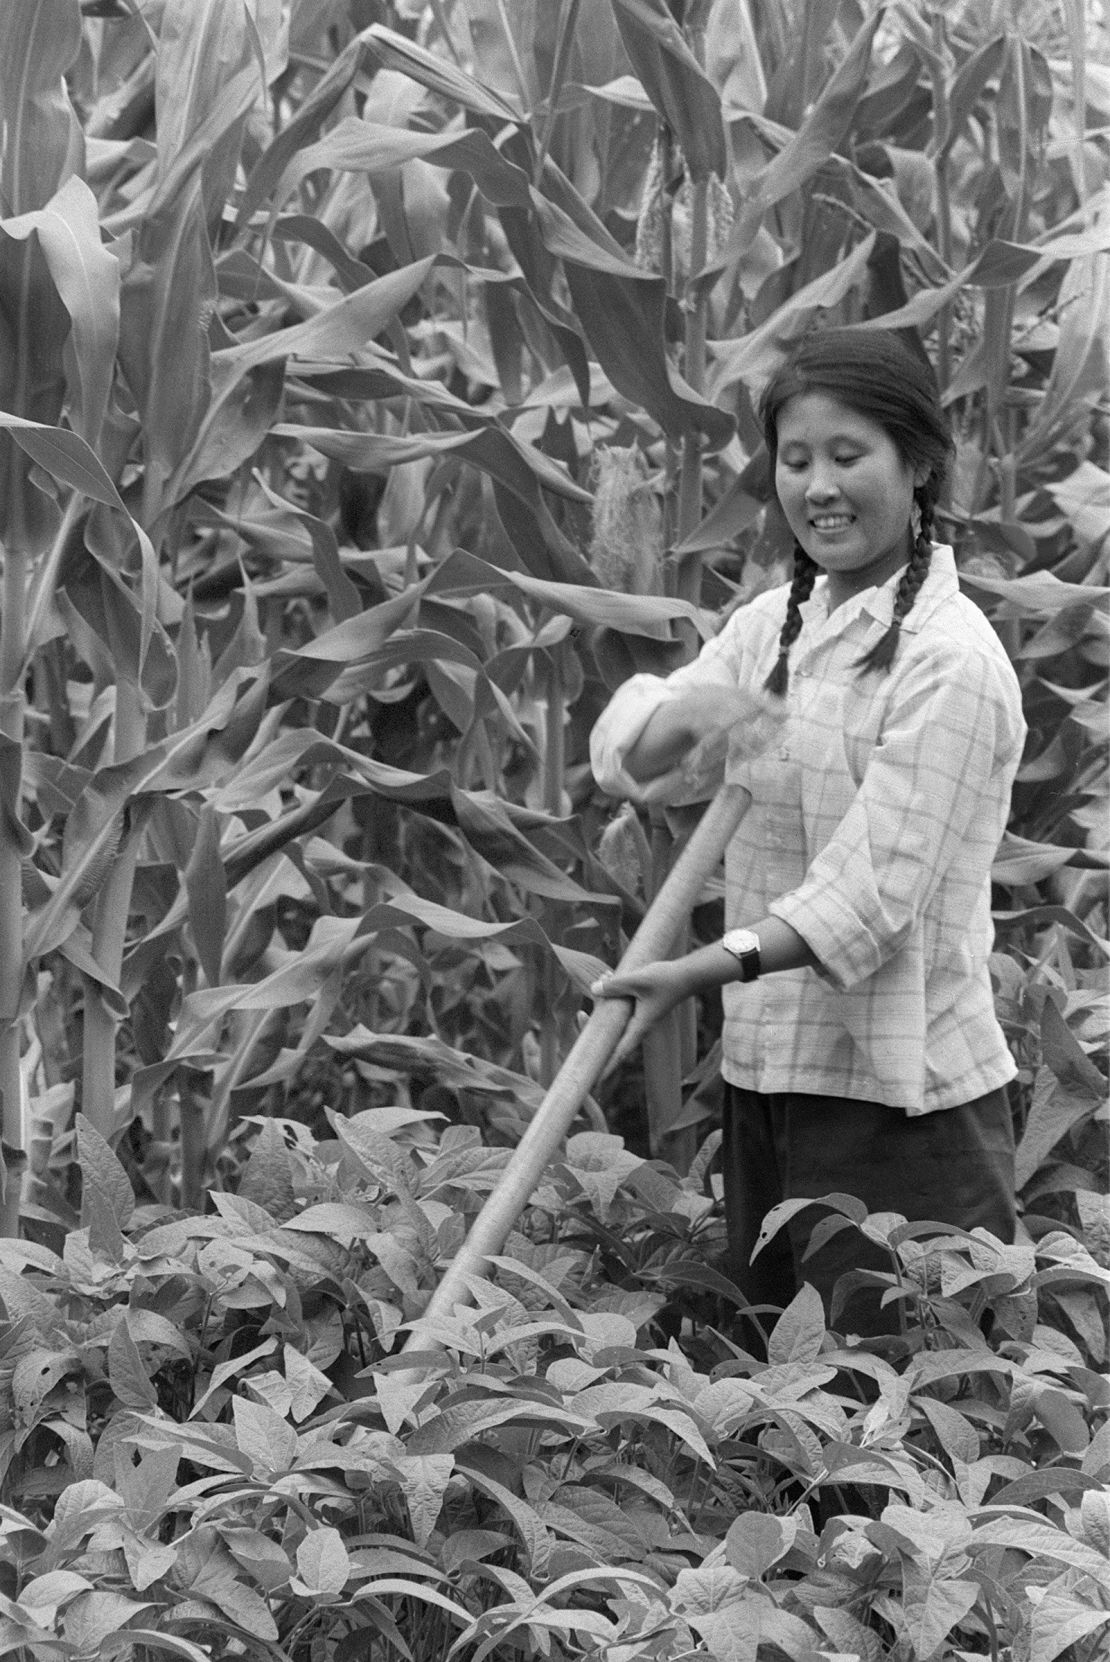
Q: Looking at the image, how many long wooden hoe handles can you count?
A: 1